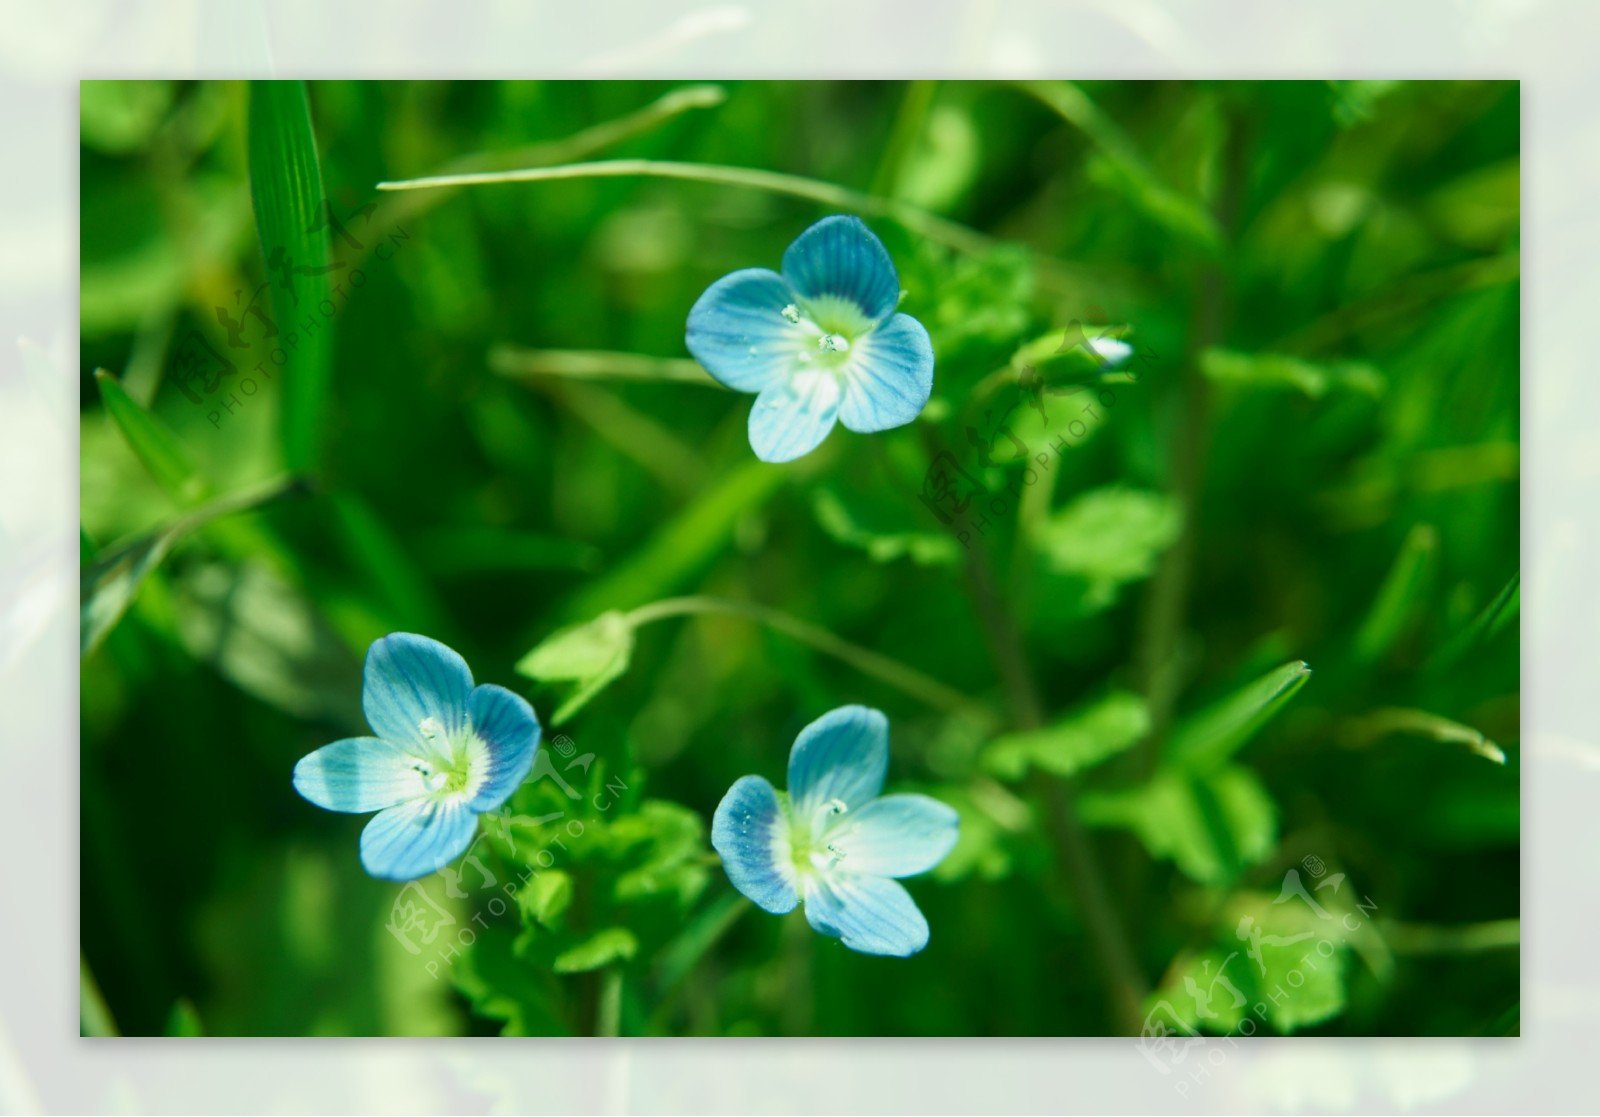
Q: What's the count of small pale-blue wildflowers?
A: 3